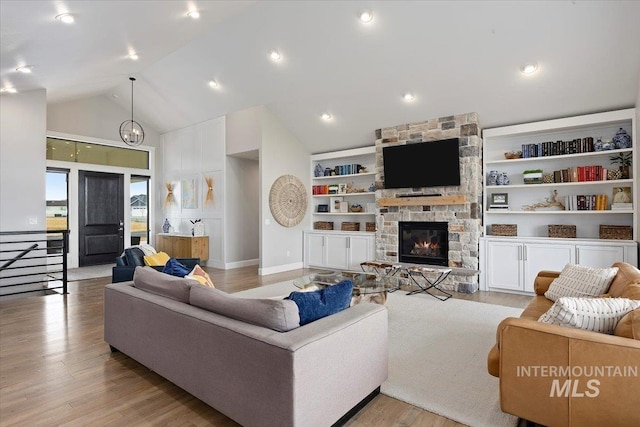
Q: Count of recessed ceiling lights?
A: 11